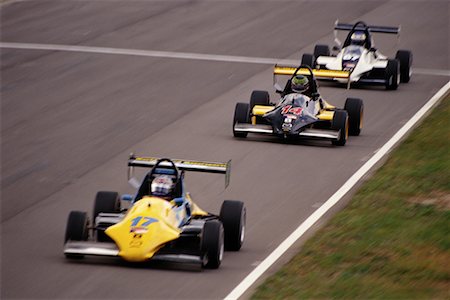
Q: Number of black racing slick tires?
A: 12